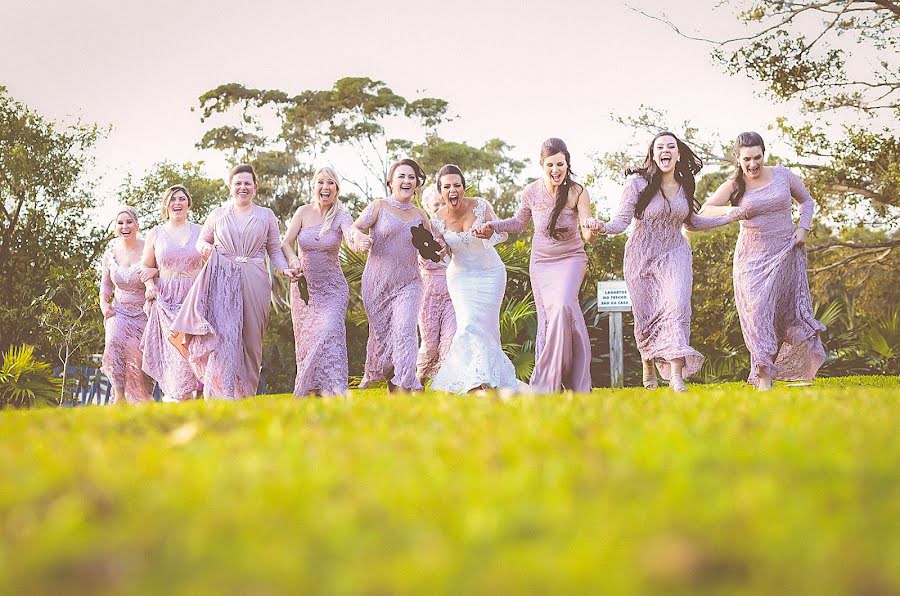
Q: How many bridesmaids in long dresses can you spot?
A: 9